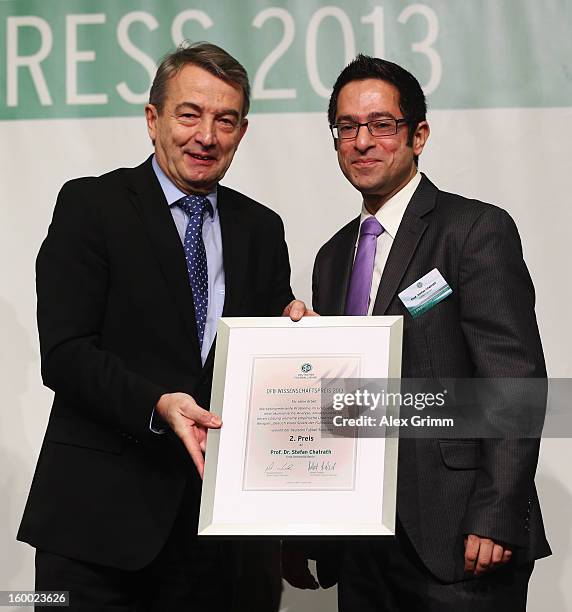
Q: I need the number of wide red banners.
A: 0